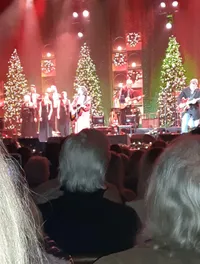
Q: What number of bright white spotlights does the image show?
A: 6